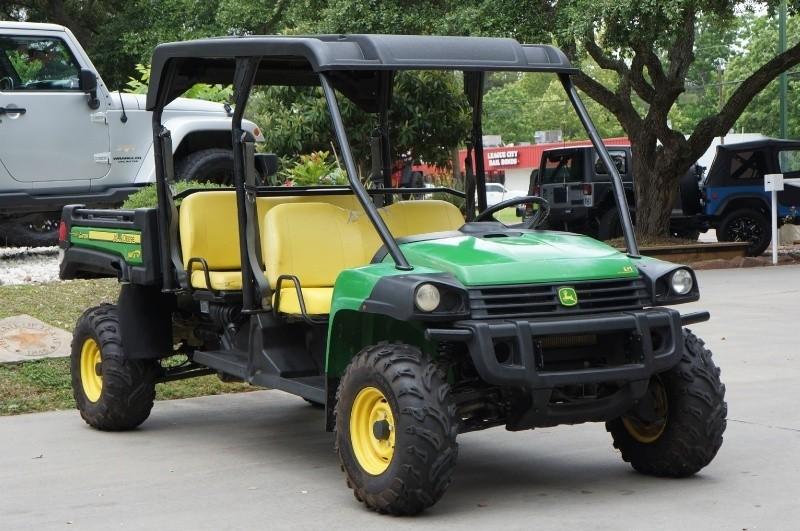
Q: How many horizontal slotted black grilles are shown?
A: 1